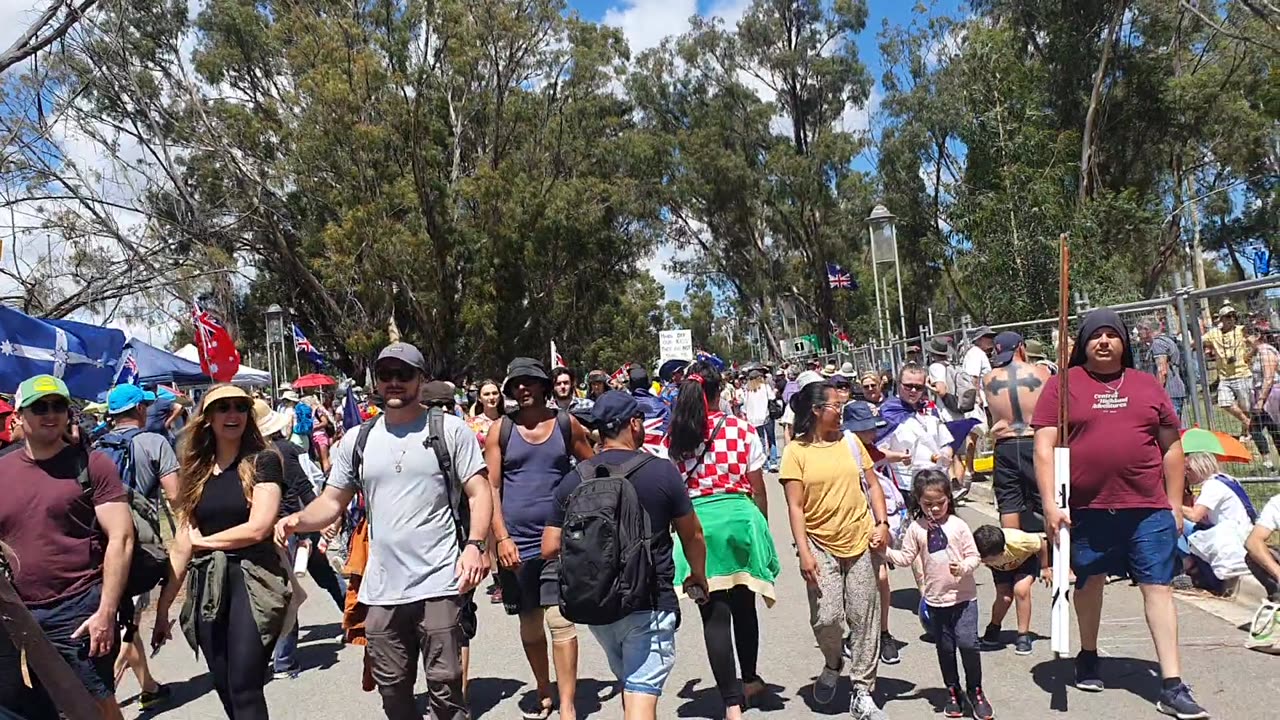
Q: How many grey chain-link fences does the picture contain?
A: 1